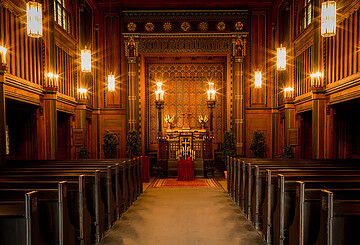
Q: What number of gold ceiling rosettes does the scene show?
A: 7